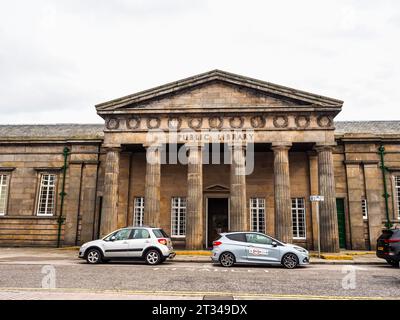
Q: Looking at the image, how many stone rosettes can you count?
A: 11